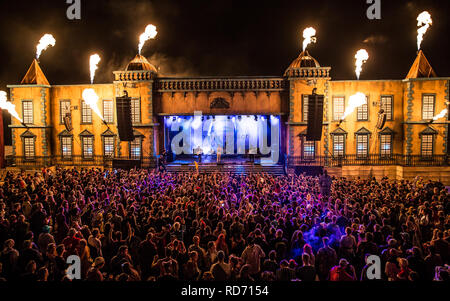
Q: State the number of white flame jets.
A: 10